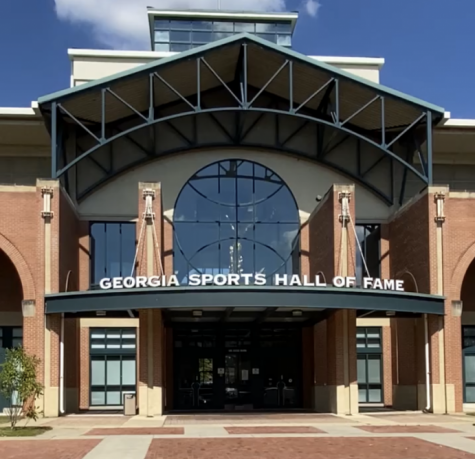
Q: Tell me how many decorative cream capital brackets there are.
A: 4